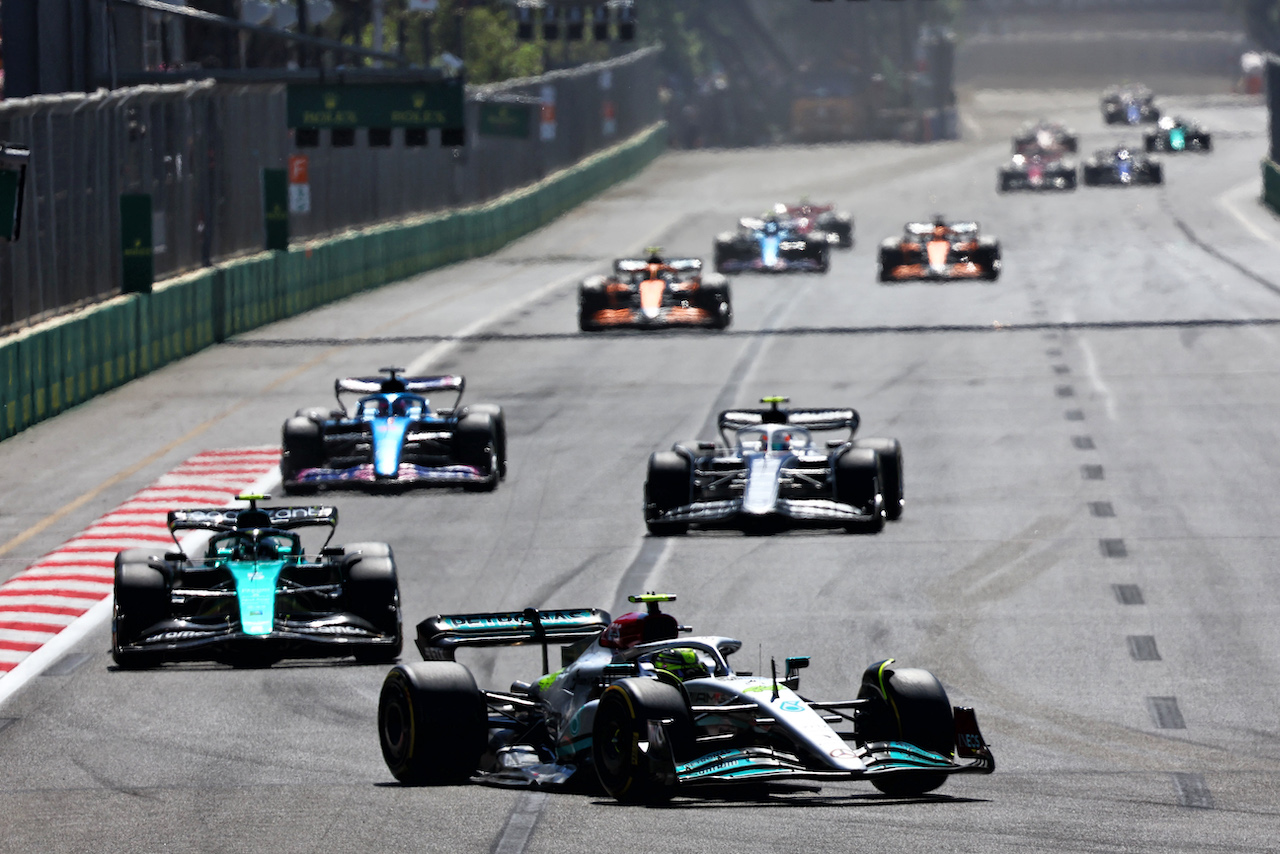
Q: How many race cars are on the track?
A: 13